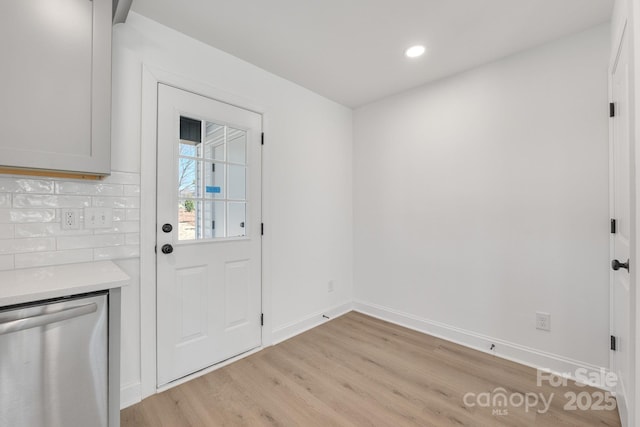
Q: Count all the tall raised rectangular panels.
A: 2